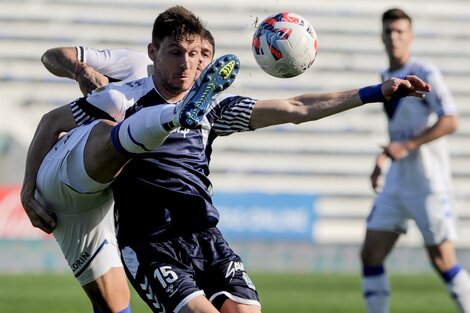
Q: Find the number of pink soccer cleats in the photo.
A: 0